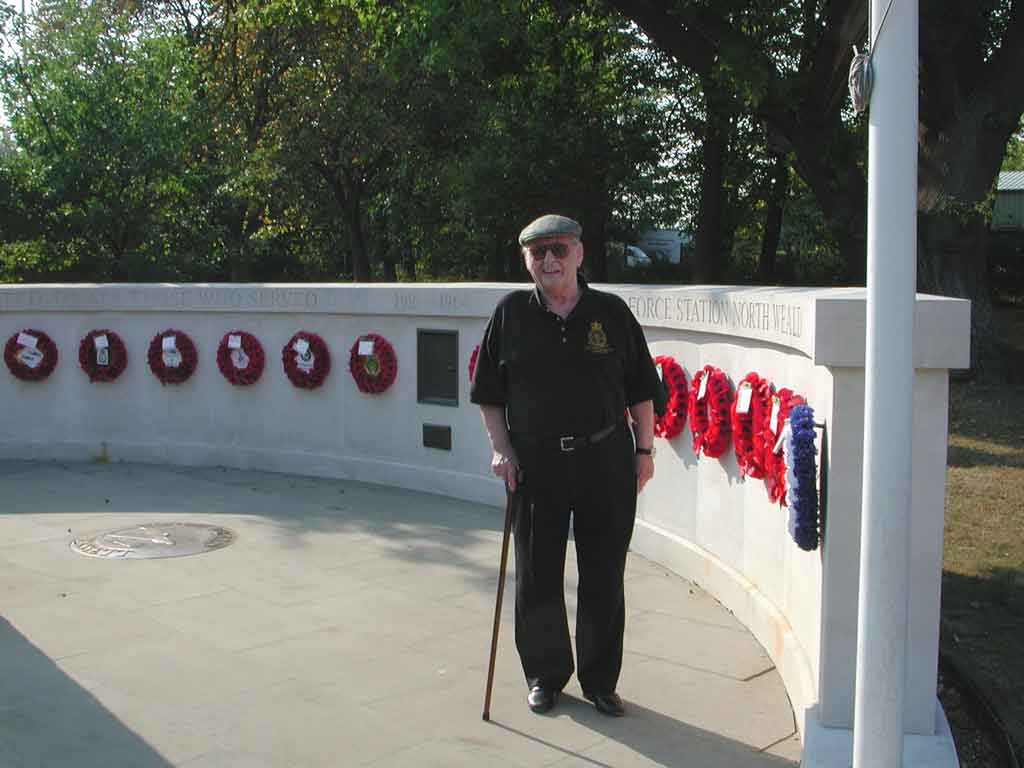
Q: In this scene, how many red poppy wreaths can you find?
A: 11